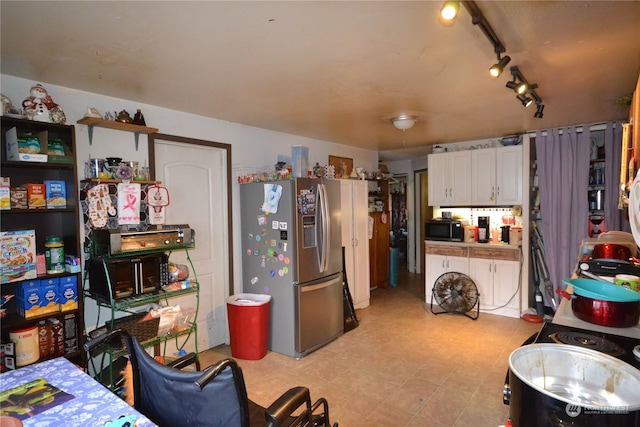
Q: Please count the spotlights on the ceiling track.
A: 5